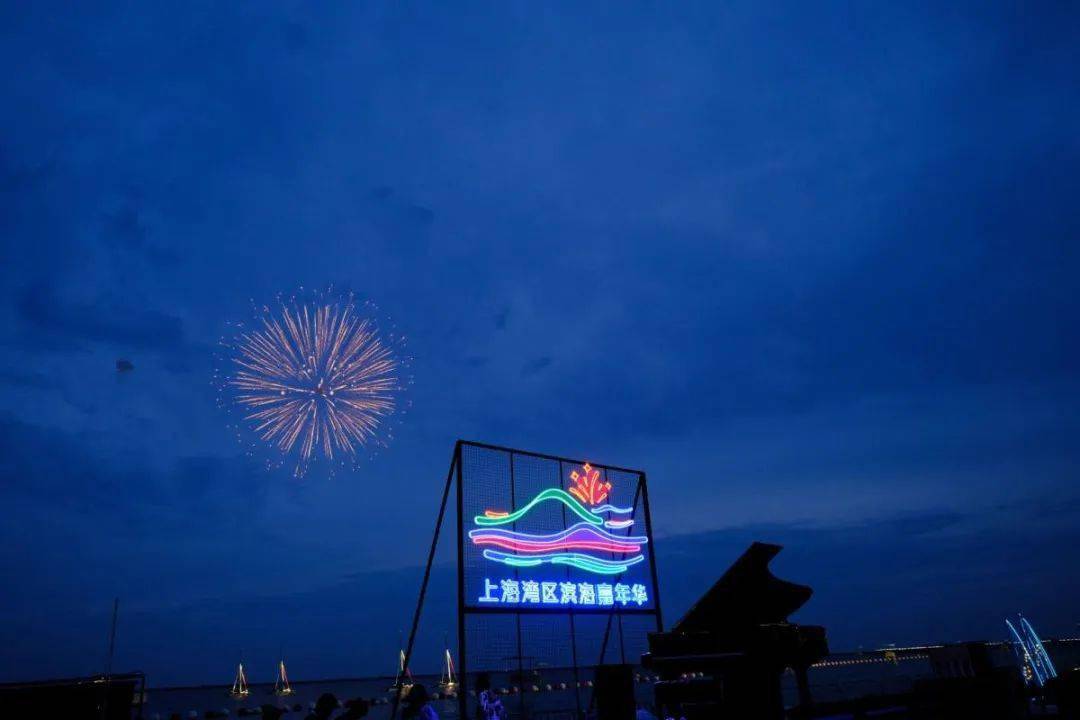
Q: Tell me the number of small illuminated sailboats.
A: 4